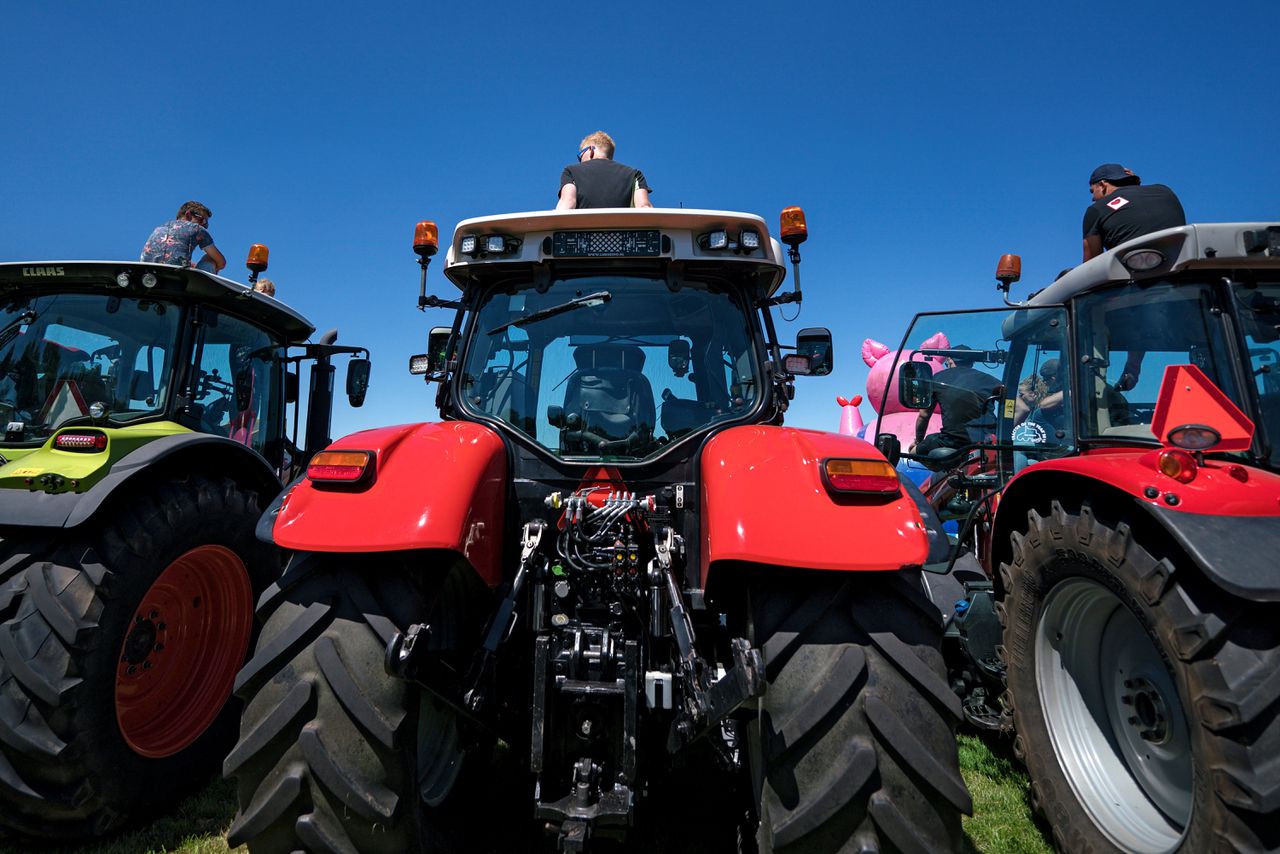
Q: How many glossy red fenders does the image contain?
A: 3